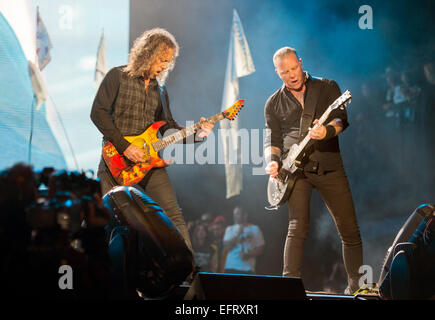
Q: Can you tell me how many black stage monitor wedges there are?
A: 3